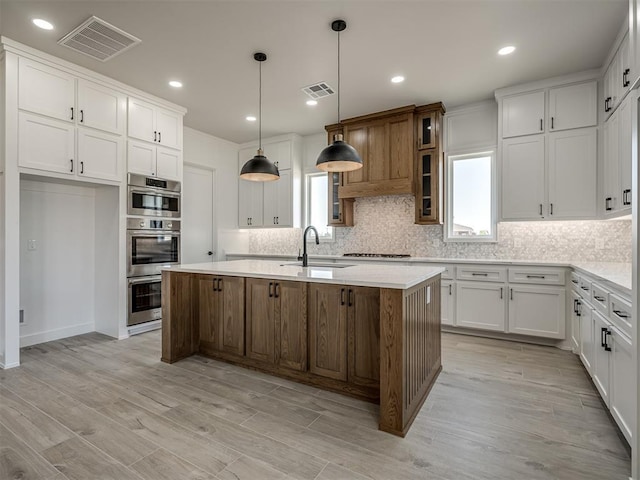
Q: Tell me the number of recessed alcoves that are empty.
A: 1